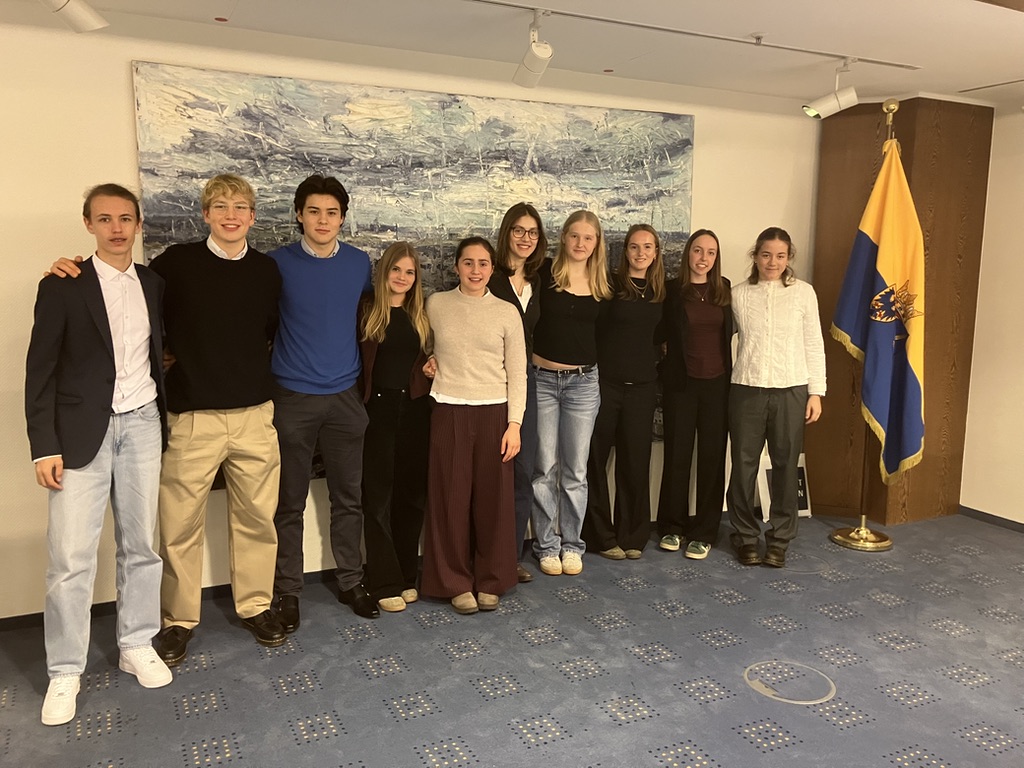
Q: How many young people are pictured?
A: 10